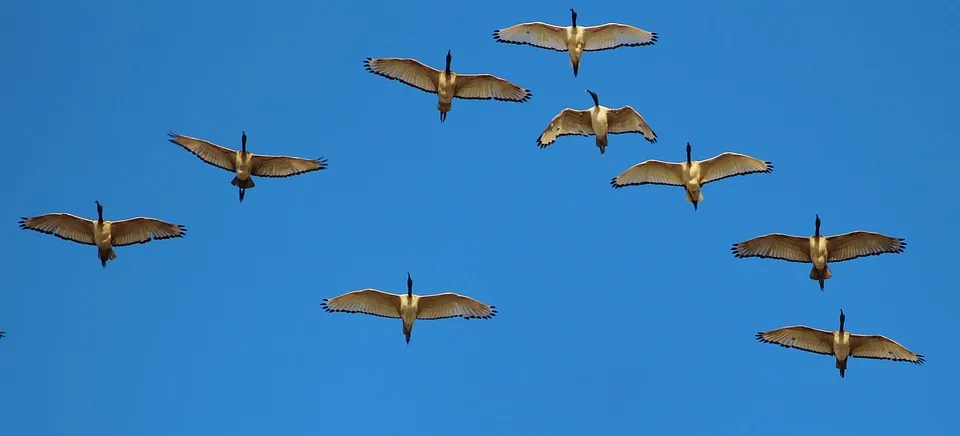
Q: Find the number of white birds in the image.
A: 9